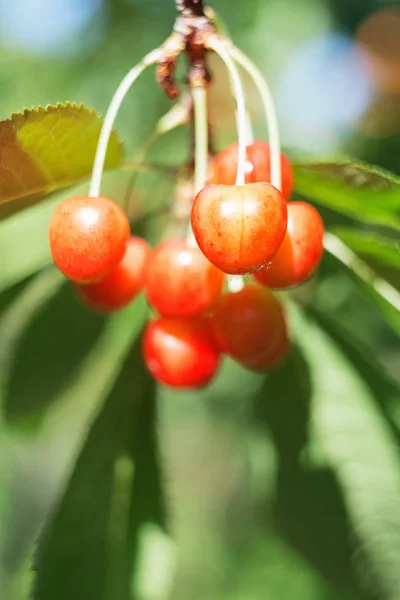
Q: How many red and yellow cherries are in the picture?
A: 8